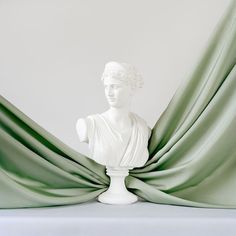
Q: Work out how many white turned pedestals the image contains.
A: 1